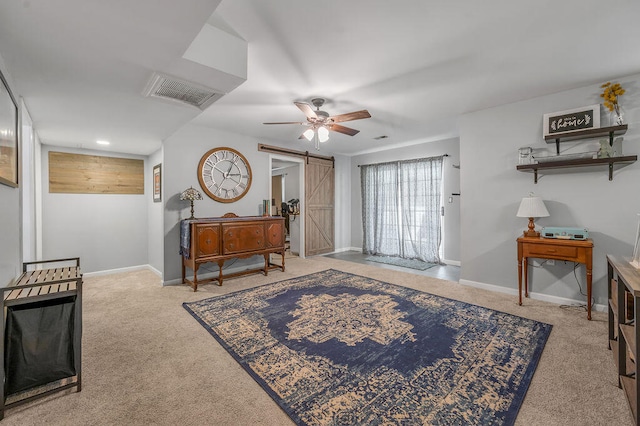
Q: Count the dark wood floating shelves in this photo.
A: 2